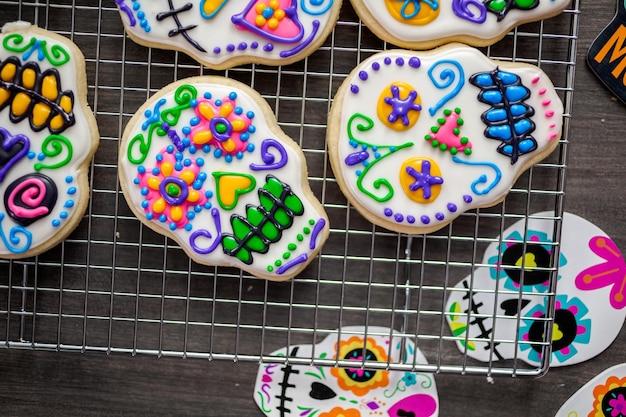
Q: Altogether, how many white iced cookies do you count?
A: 5